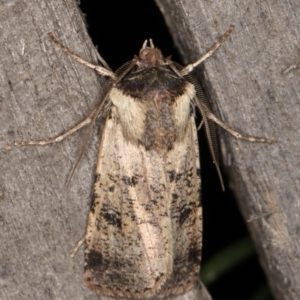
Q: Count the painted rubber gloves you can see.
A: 0